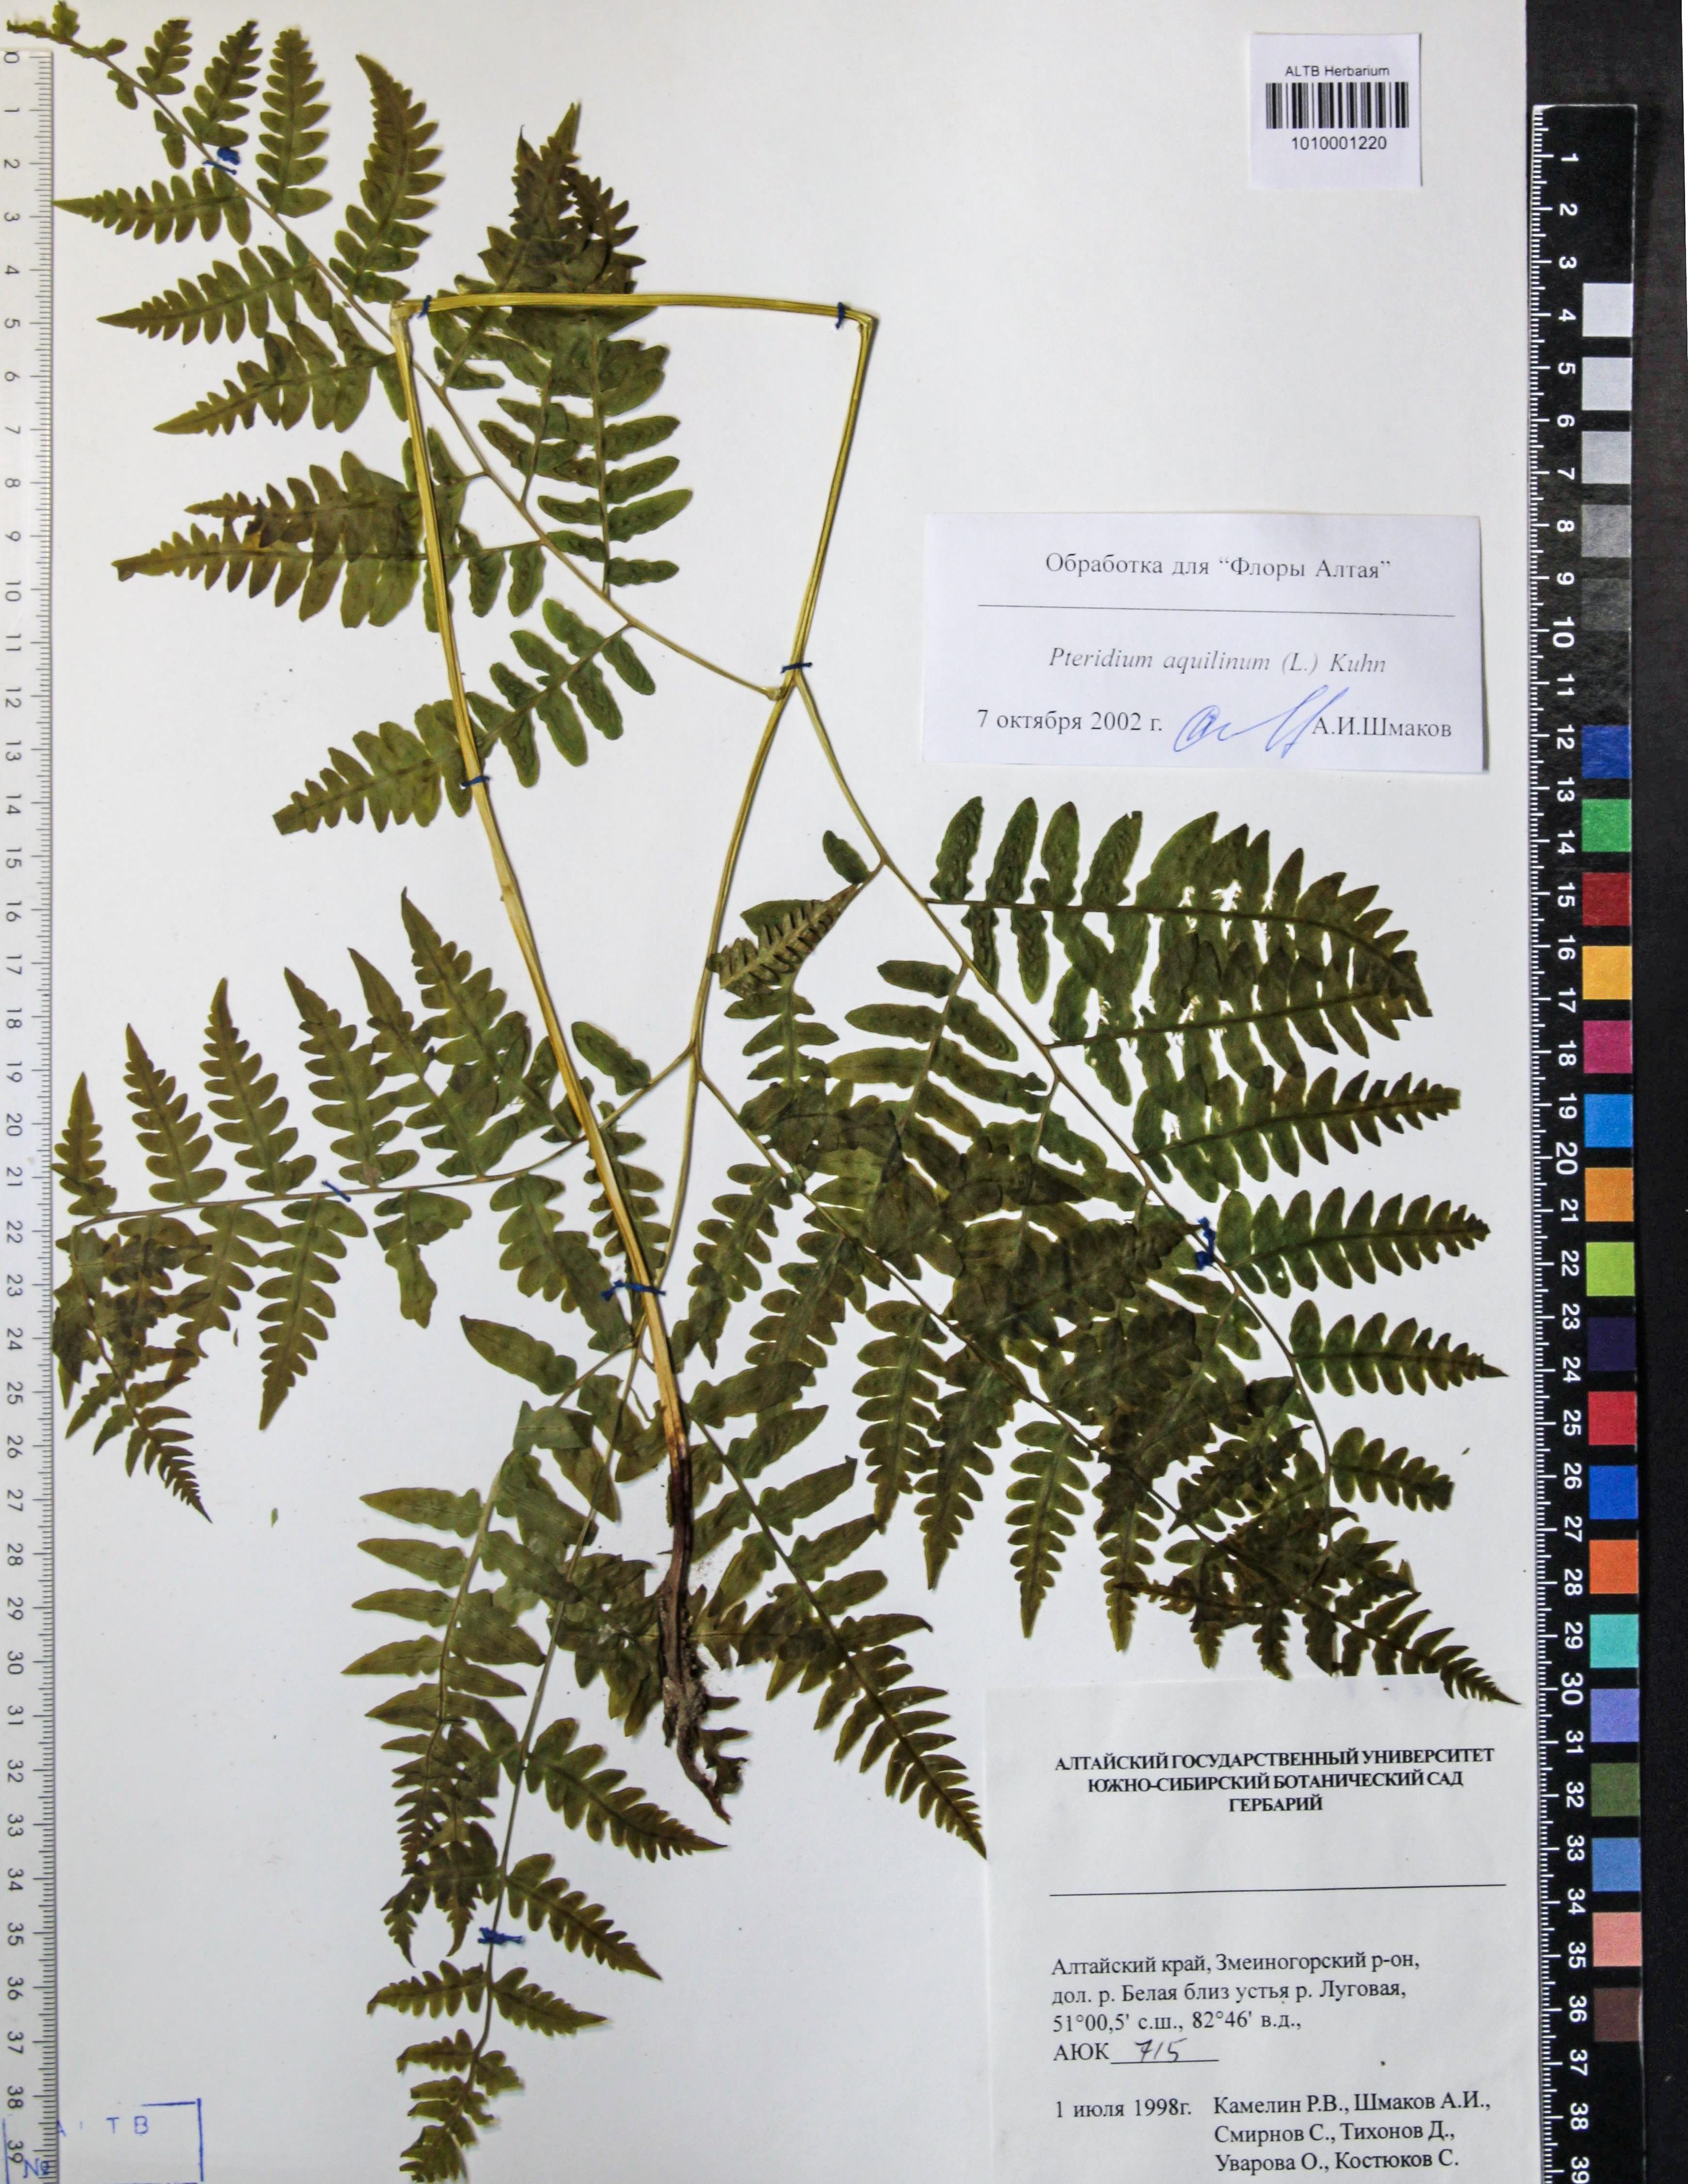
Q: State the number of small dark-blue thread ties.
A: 9